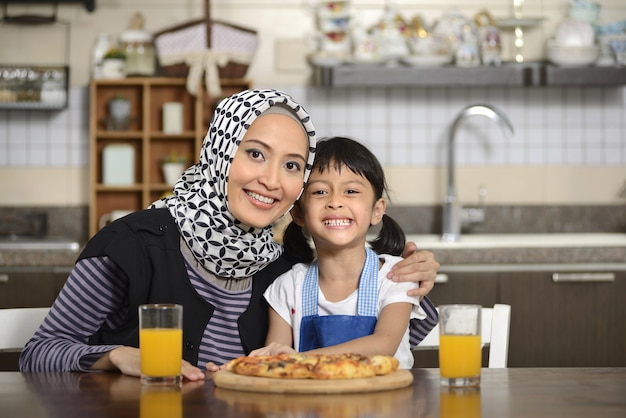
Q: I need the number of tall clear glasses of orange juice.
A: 2